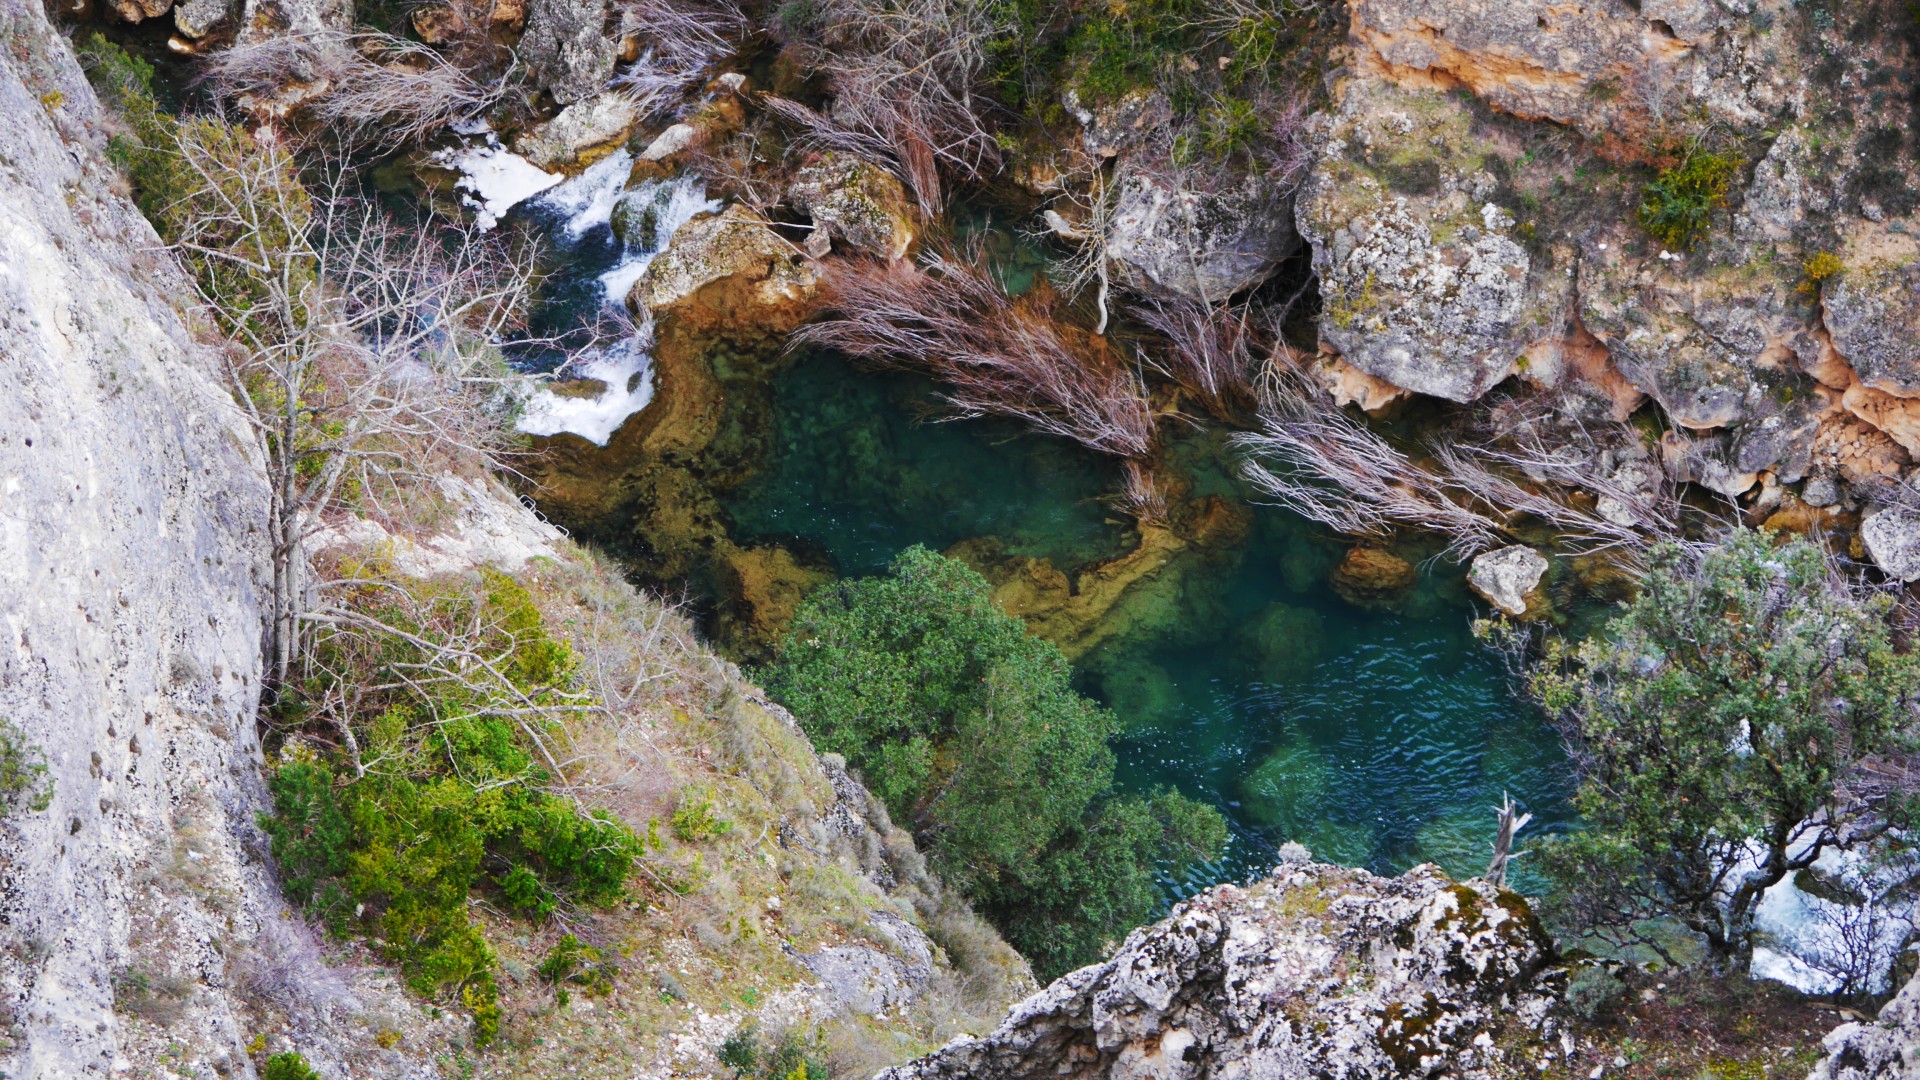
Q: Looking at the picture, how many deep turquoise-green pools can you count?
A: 2